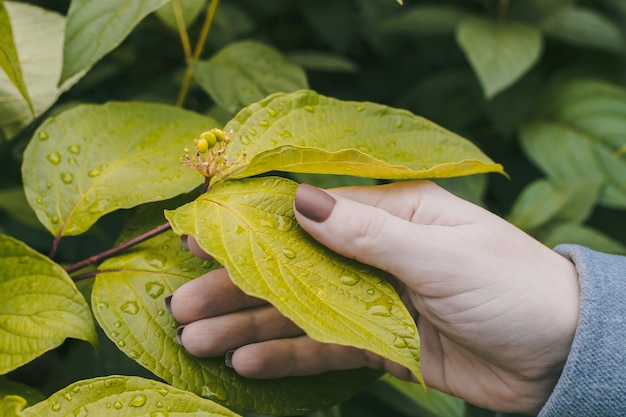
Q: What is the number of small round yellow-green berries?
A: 3